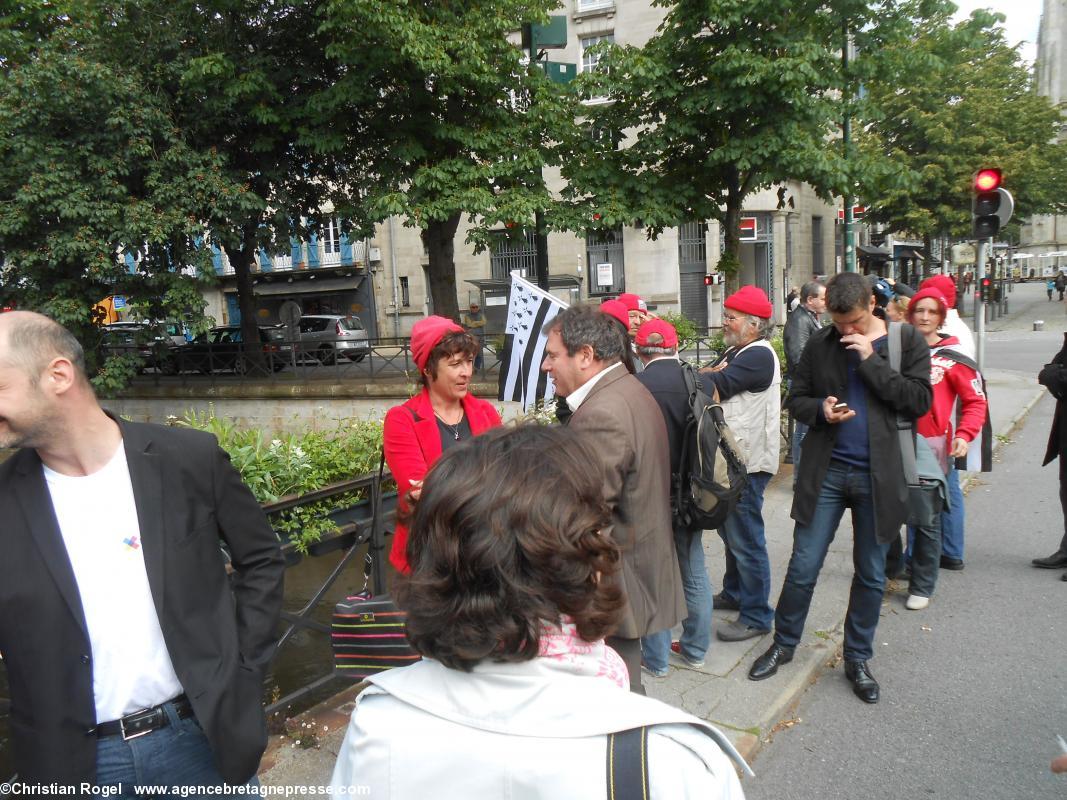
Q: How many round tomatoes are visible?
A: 0